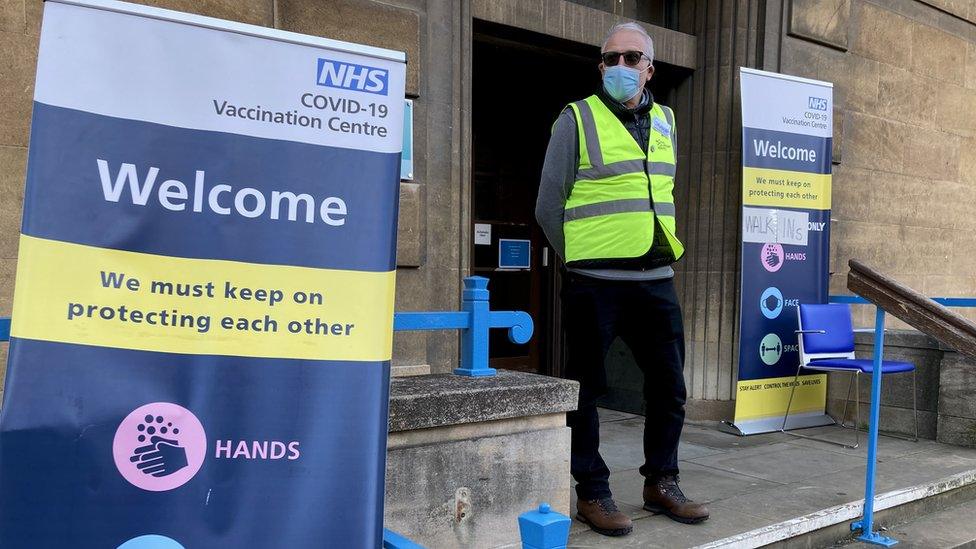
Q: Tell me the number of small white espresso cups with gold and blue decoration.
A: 0